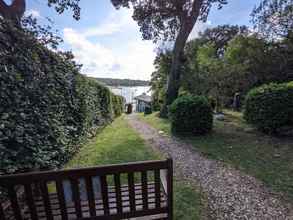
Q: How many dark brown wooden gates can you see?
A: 1